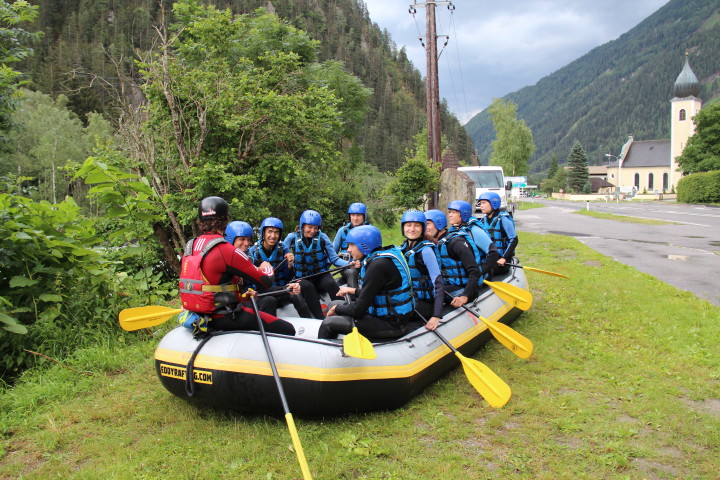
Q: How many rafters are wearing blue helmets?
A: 9